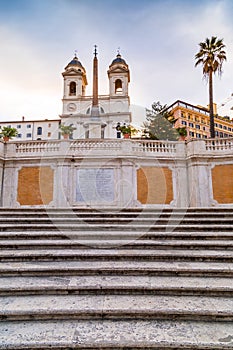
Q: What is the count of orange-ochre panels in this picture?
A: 3